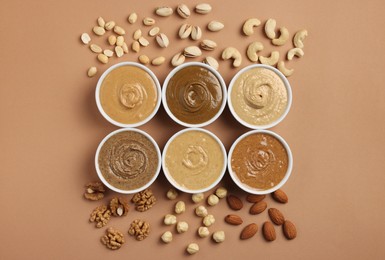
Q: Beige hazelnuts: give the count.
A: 13